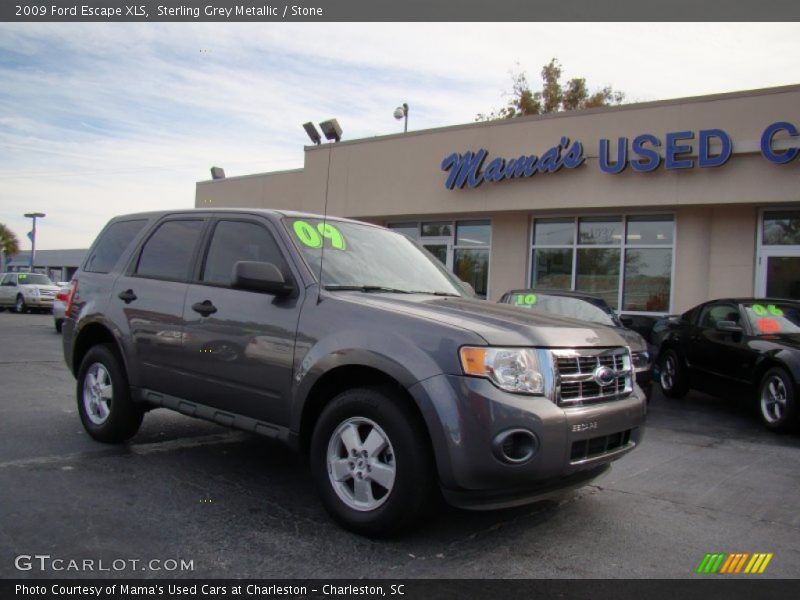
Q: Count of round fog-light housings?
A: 1